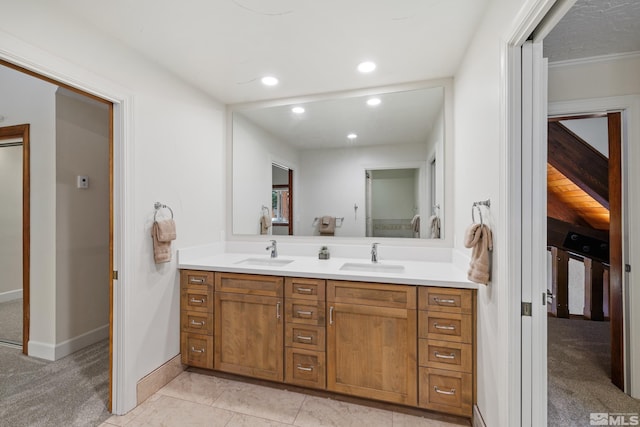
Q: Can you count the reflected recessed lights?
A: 3